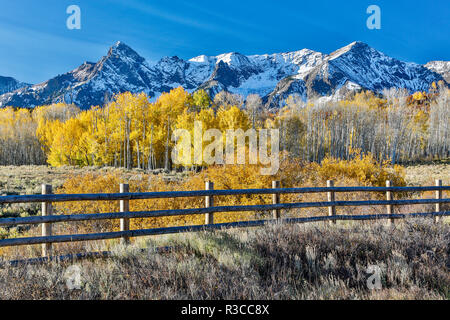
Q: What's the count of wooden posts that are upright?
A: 7